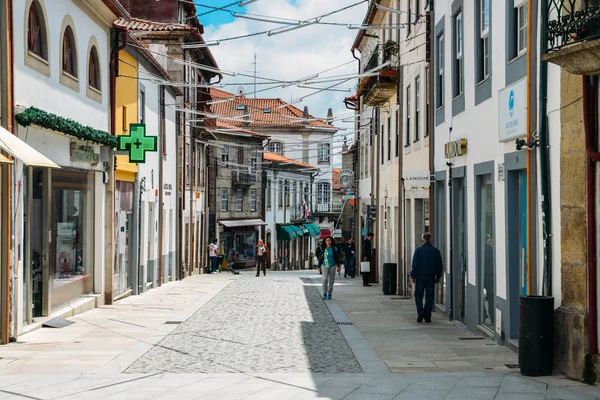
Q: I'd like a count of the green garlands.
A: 1